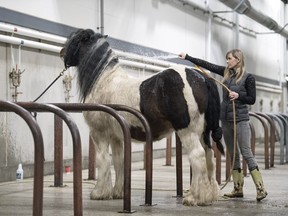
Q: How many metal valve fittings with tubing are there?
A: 2